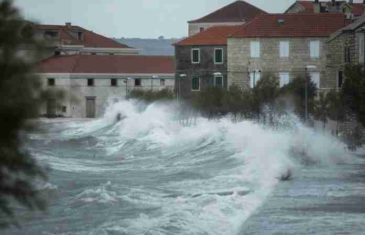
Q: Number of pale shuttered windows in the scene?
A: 6